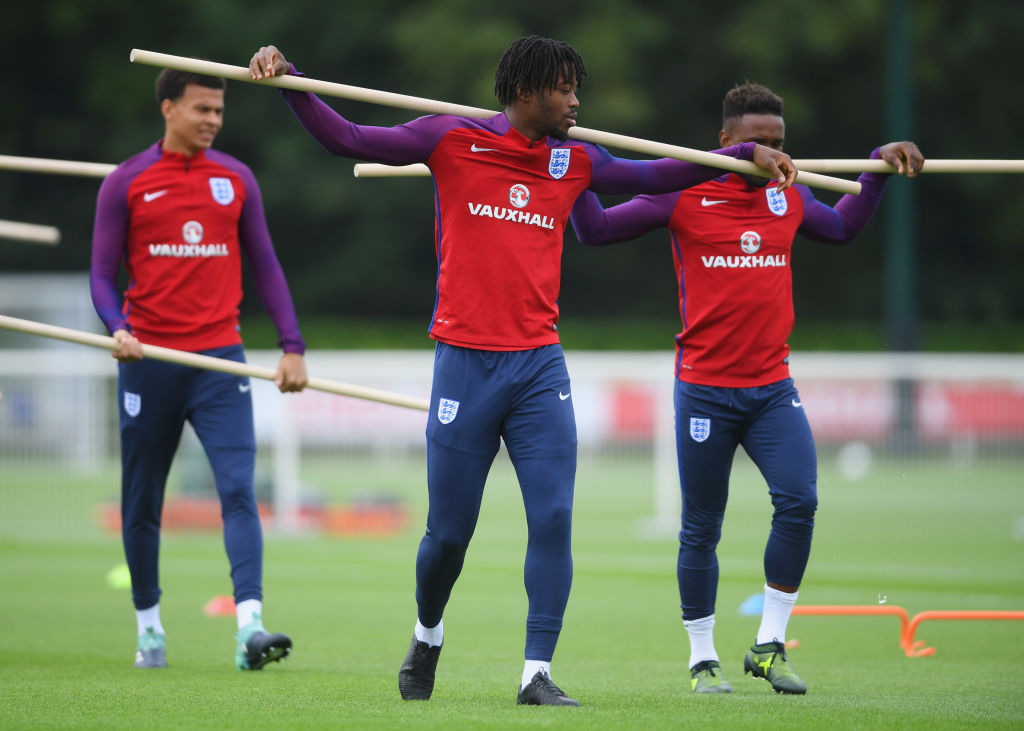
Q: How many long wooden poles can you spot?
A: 5